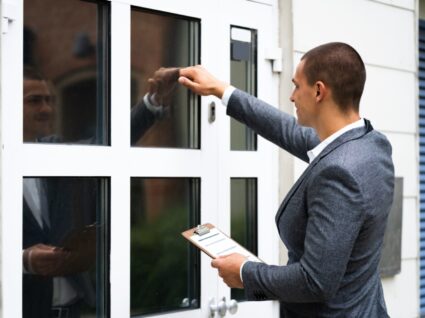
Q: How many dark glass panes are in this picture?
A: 6